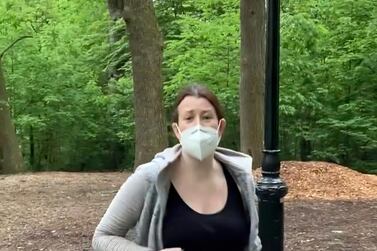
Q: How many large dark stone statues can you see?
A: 0